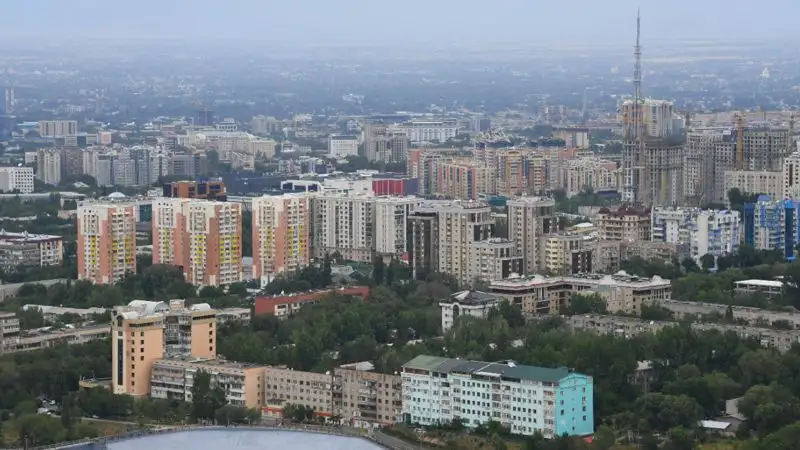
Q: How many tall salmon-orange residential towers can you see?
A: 3